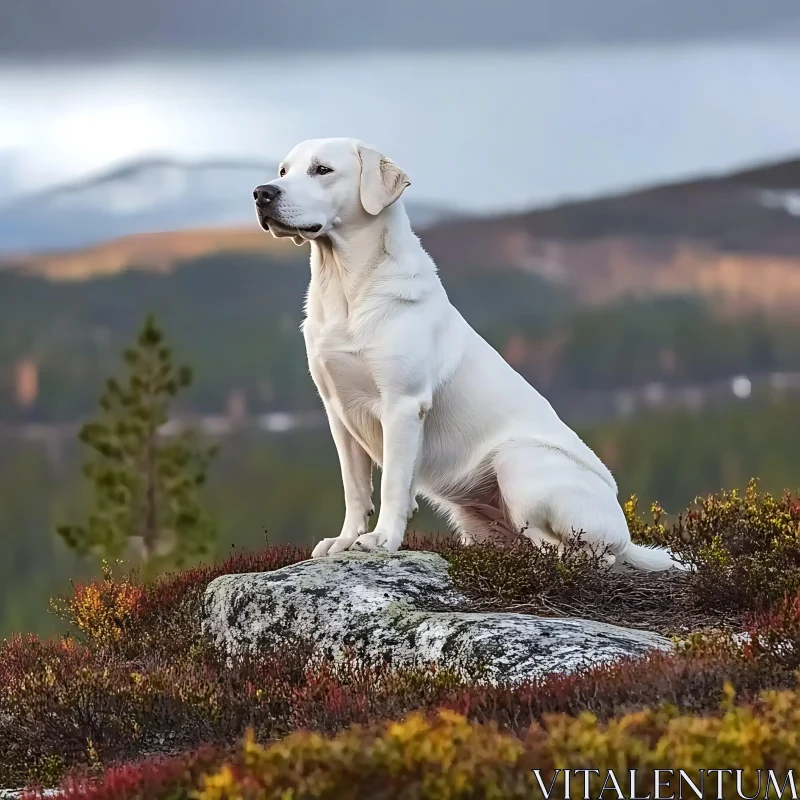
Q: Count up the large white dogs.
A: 1